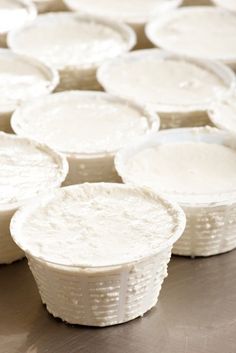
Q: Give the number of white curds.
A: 12